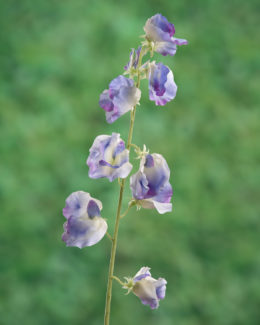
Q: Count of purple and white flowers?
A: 7